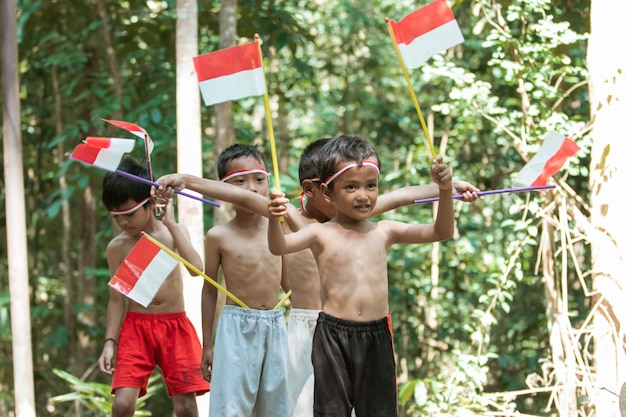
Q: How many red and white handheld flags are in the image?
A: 6